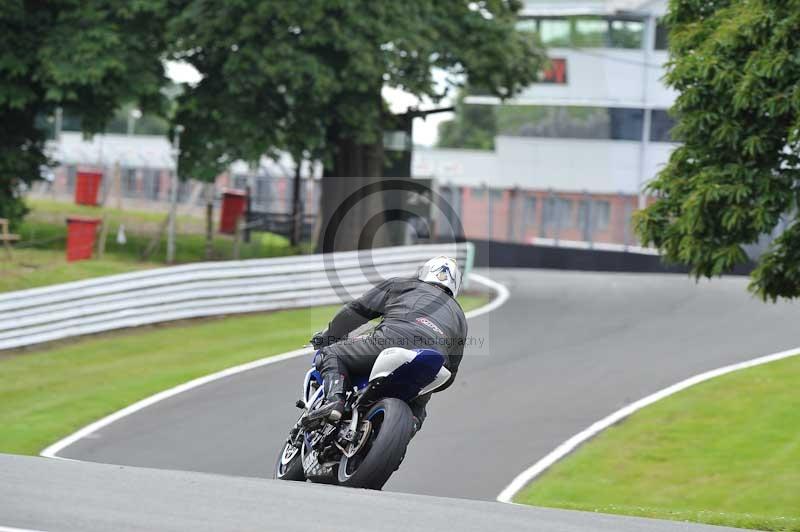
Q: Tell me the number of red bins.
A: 3